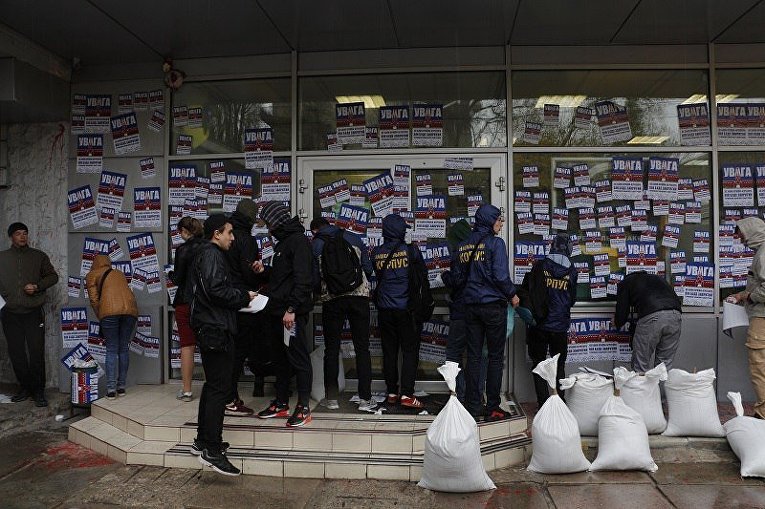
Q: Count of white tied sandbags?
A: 7